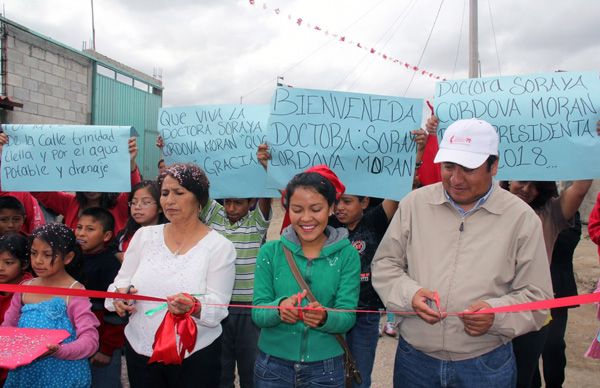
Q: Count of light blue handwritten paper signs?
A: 4